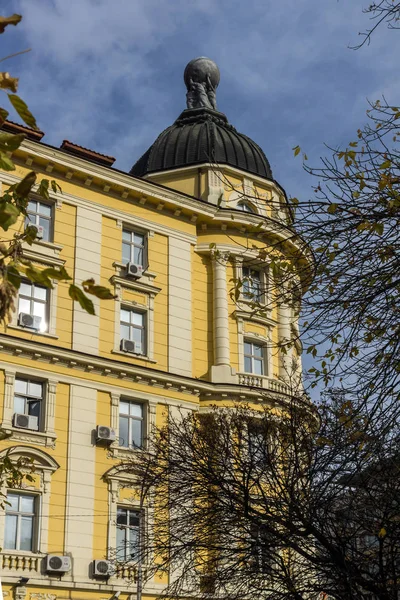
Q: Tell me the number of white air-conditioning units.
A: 8